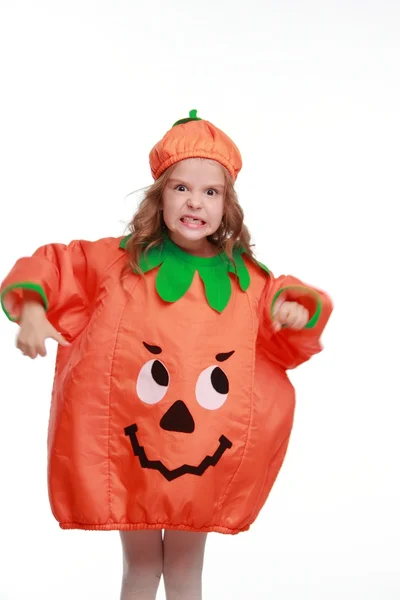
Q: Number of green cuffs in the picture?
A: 2